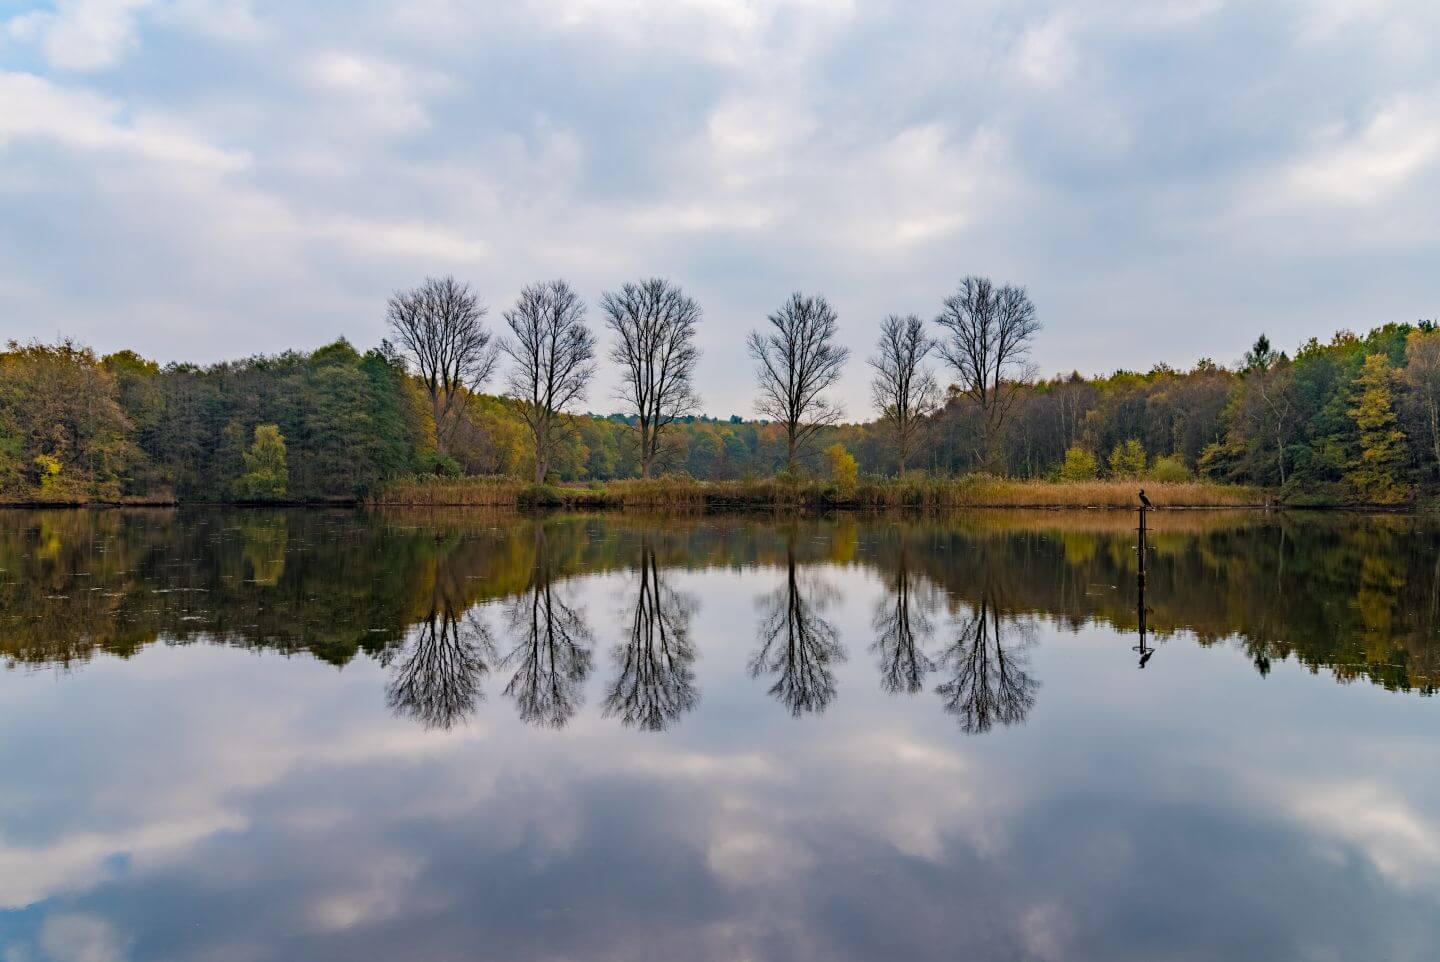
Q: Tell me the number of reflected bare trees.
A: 6